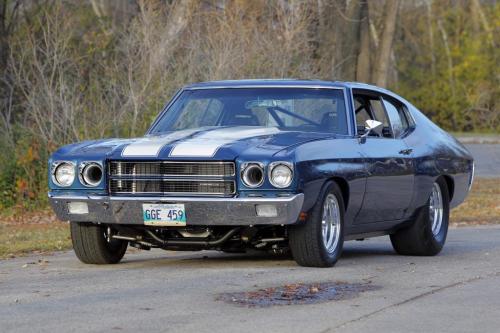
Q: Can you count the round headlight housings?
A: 4